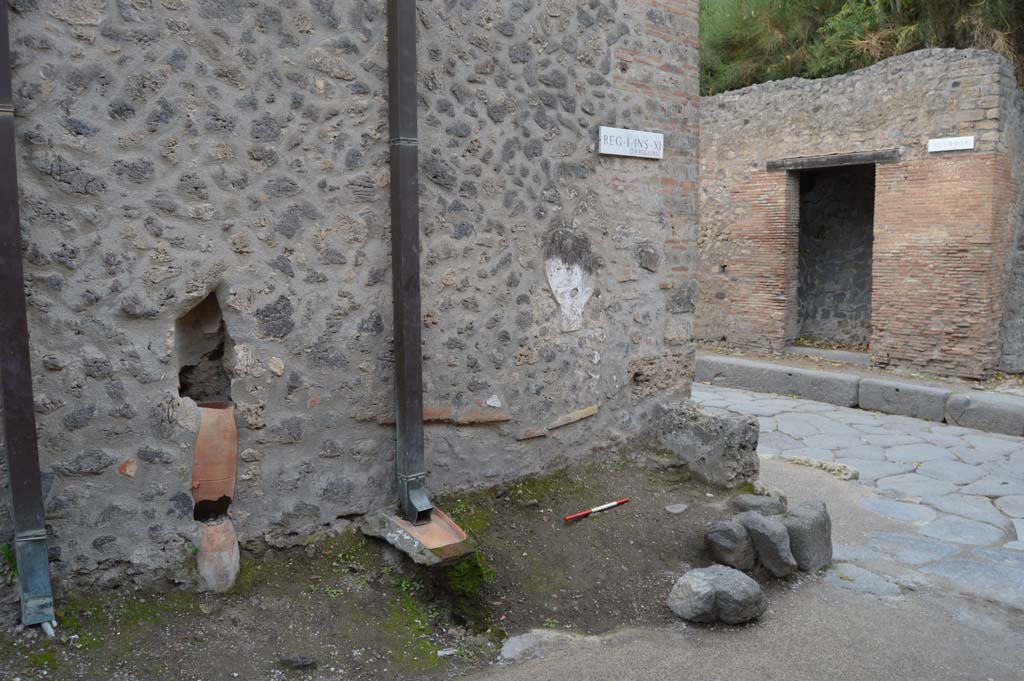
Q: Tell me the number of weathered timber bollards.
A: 0